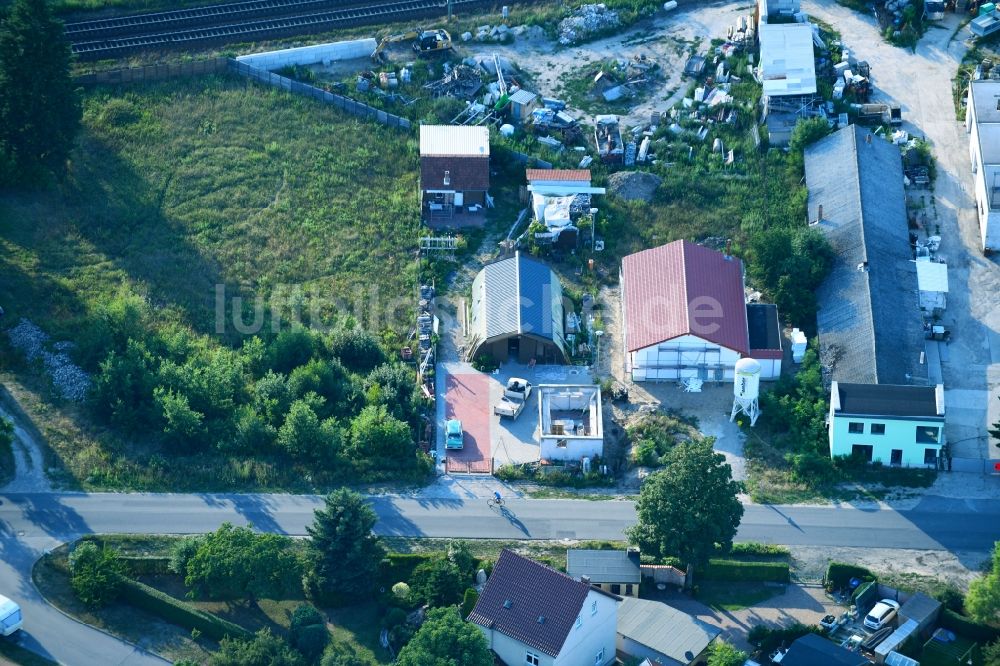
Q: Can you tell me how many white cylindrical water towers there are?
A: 1